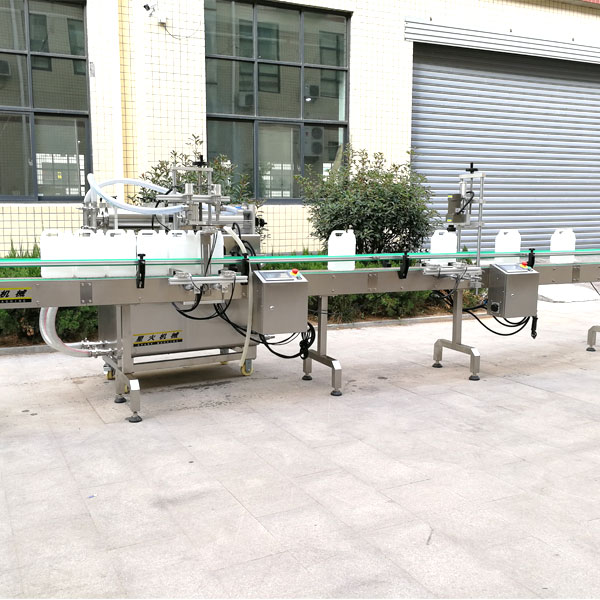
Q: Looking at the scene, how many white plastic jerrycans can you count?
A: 10